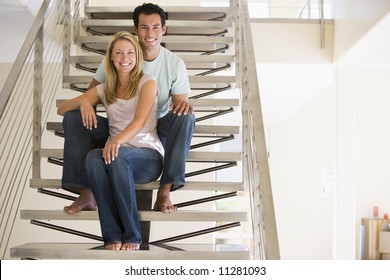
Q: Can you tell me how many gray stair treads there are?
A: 11